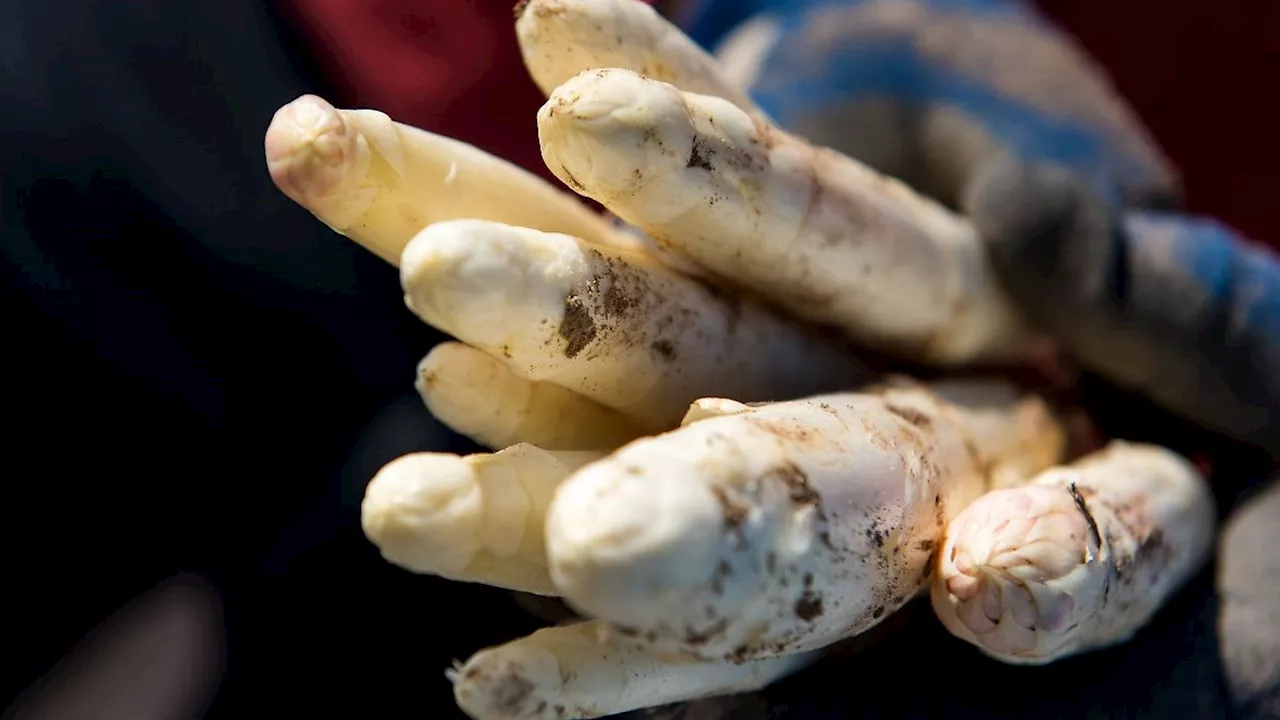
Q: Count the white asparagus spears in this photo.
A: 9